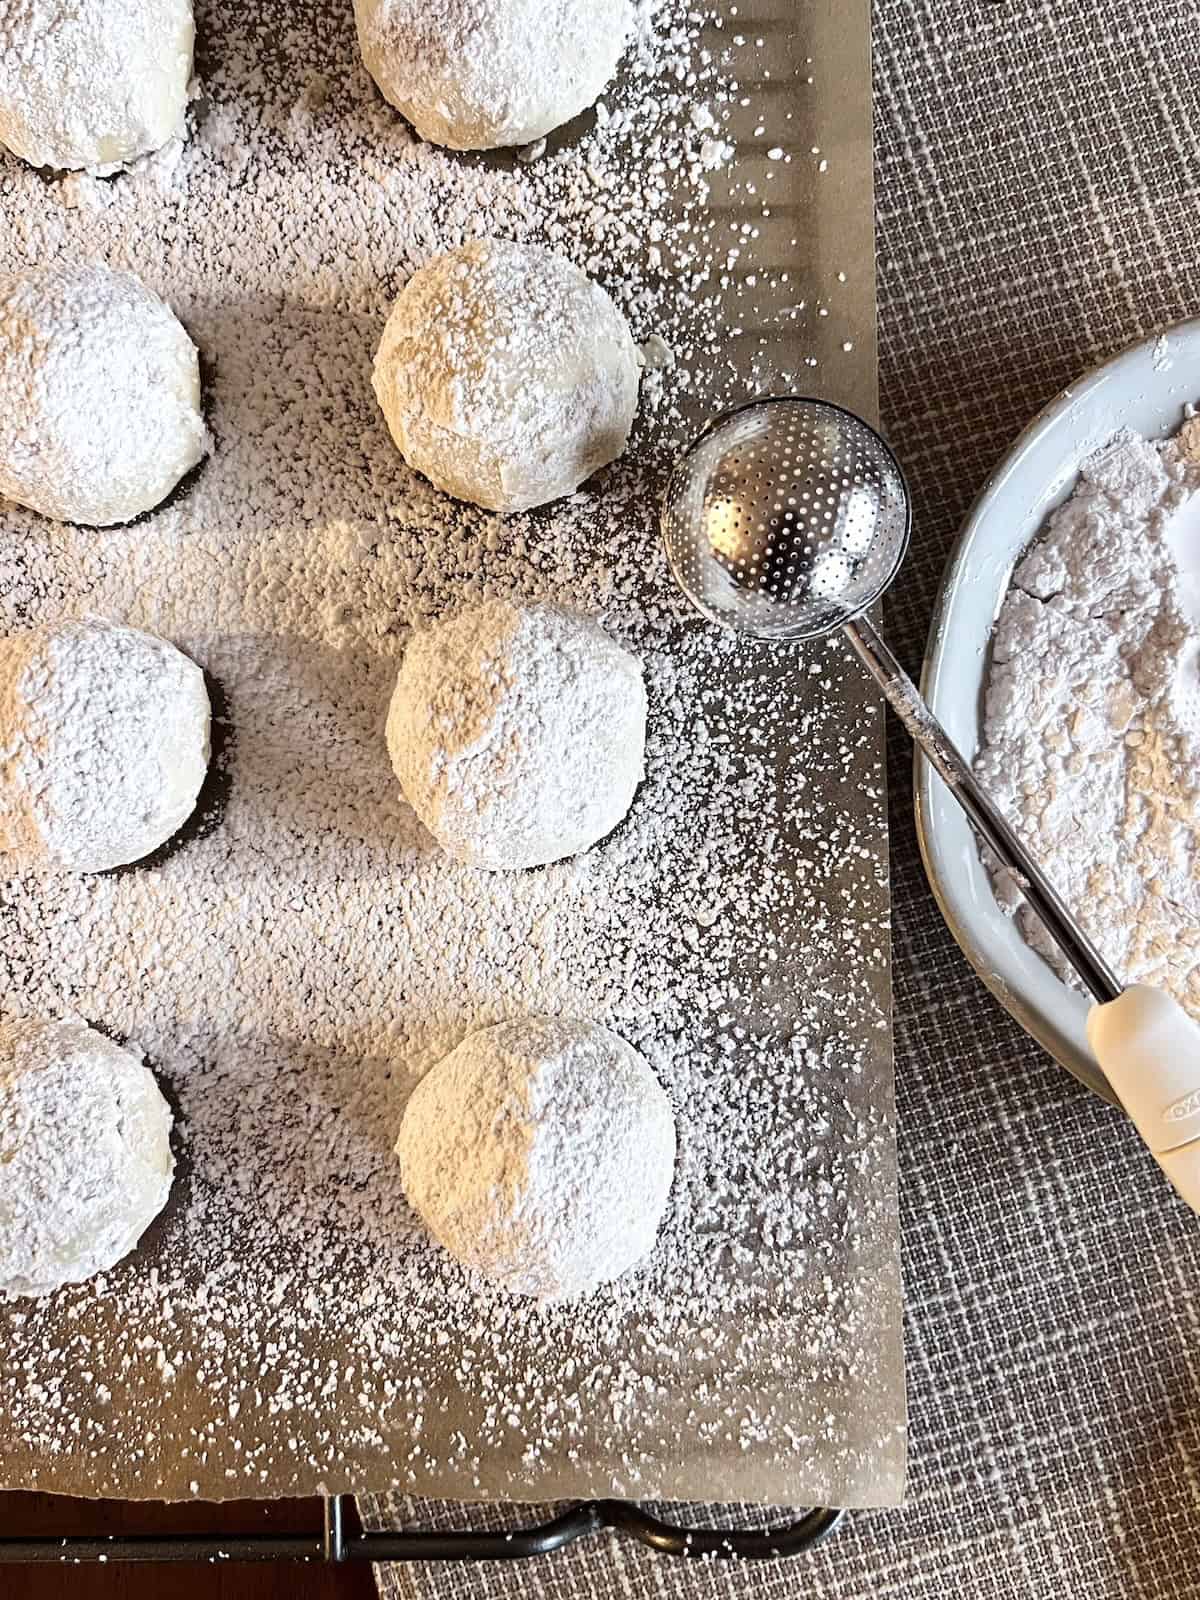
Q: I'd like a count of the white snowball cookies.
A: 8